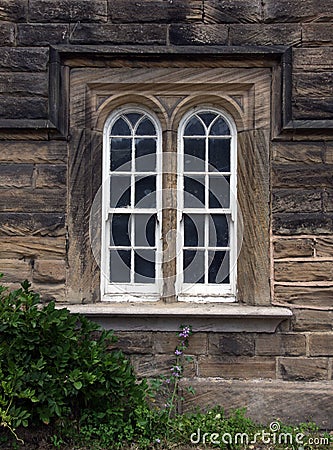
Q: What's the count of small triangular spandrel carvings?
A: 3